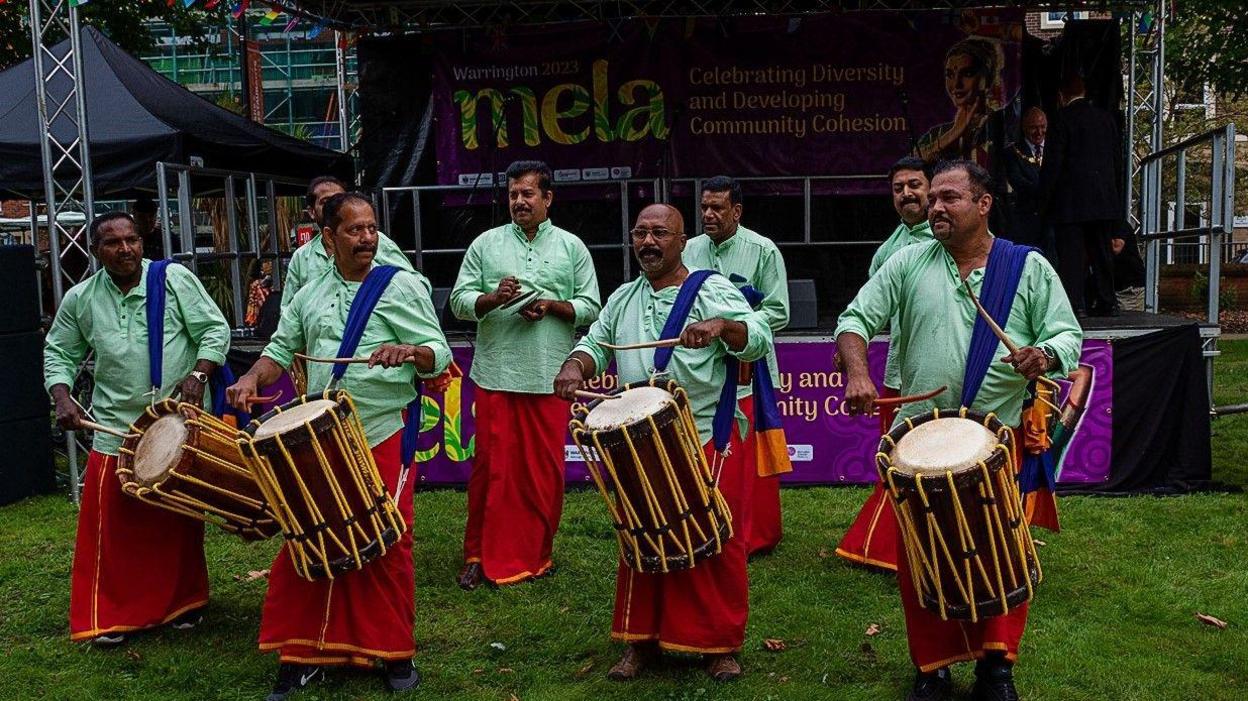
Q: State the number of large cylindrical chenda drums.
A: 4